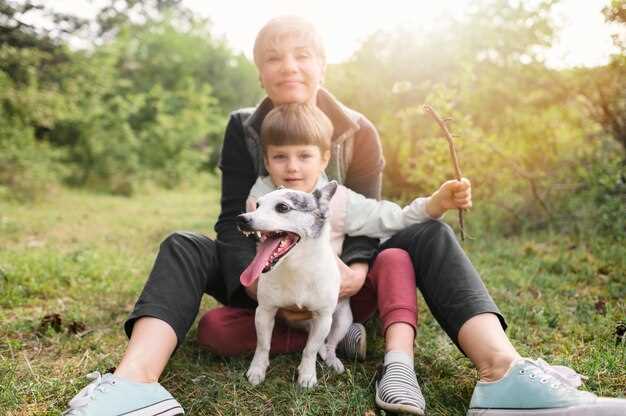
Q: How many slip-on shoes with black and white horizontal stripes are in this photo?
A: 2